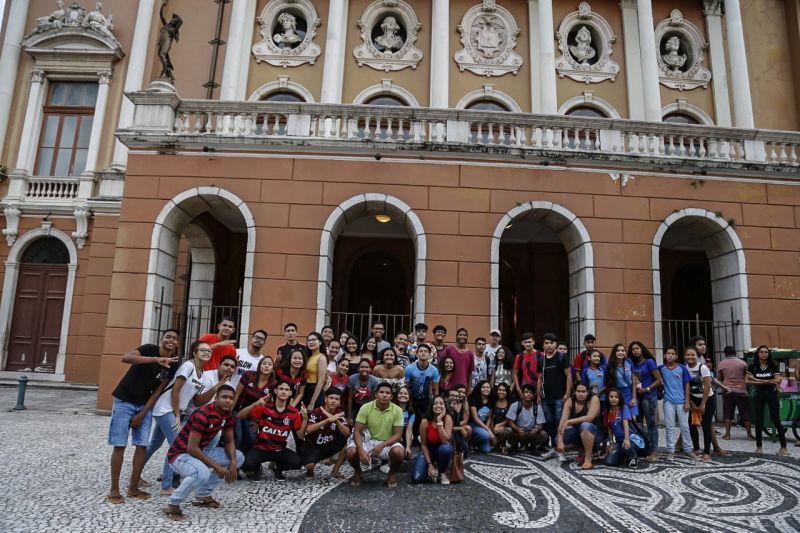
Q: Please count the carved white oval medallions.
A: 5